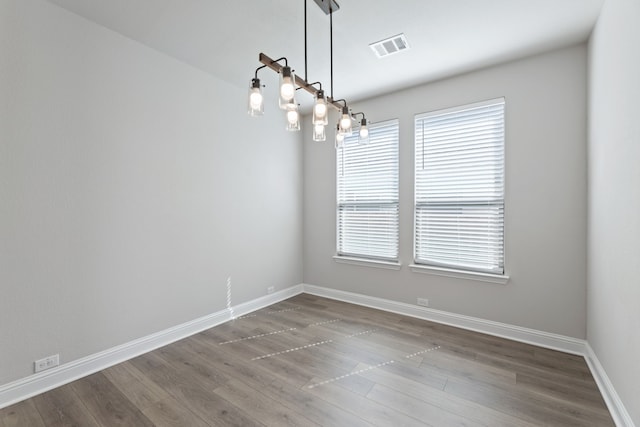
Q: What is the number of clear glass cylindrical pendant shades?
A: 8